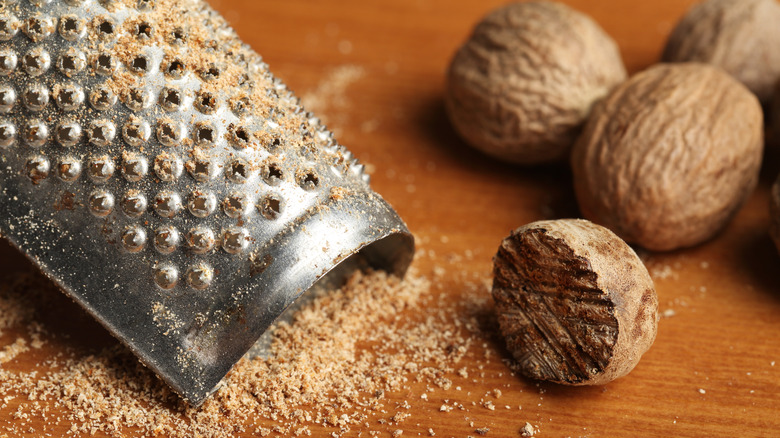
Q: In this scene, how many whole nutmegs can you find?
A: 3